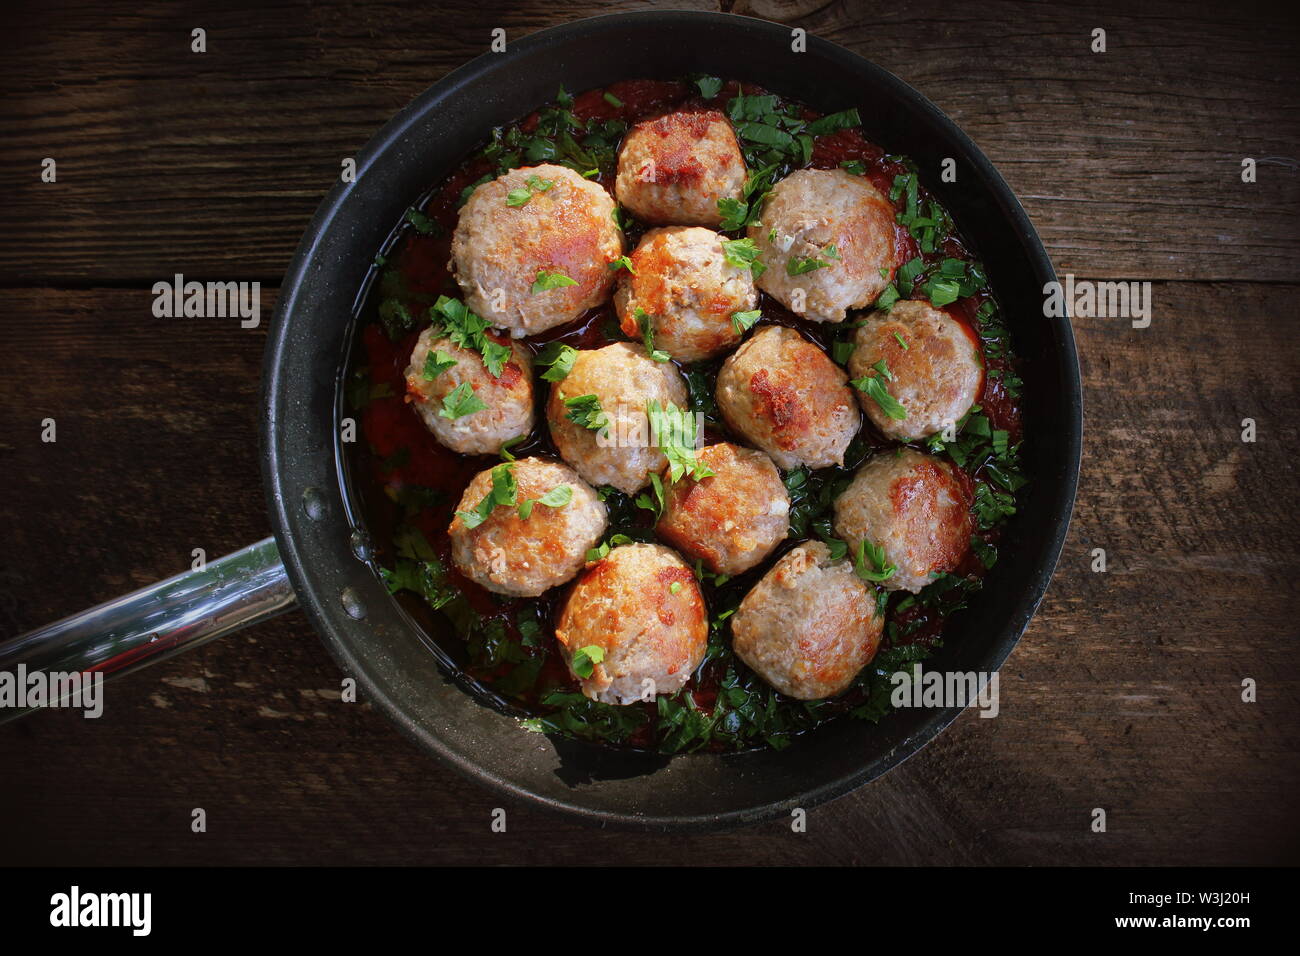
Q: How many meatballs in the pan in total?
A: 13